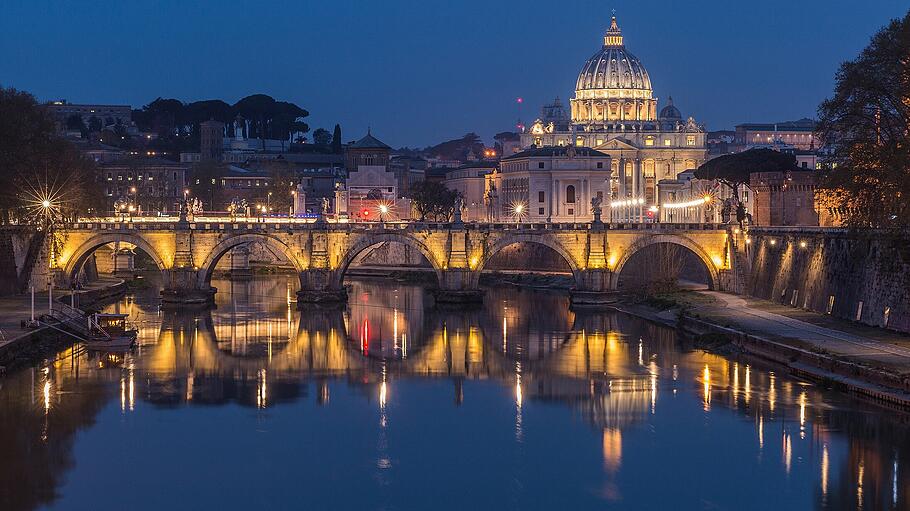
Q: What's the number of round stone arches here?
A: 5